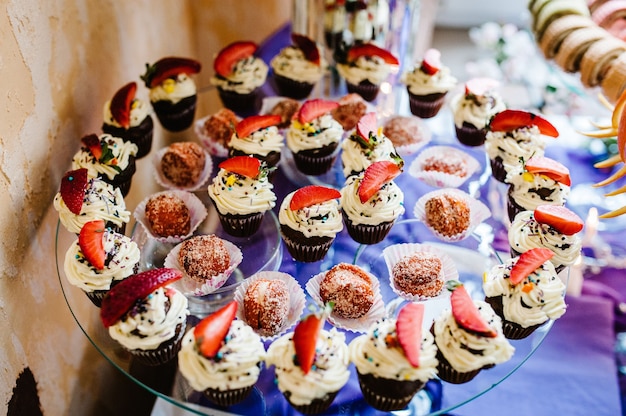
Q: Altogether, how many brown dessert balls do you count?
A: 12